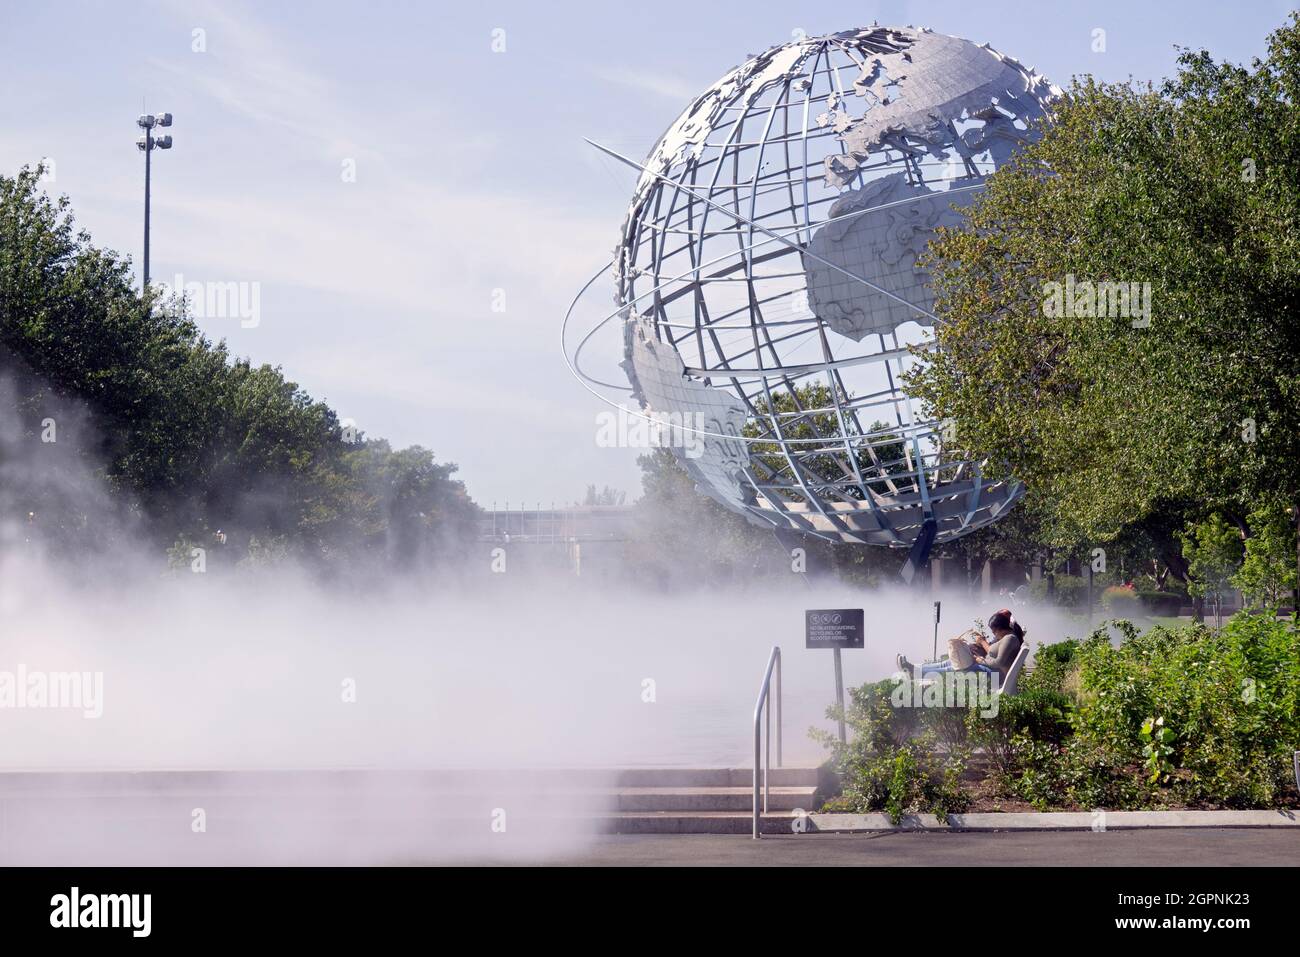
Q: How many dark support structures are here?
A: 2